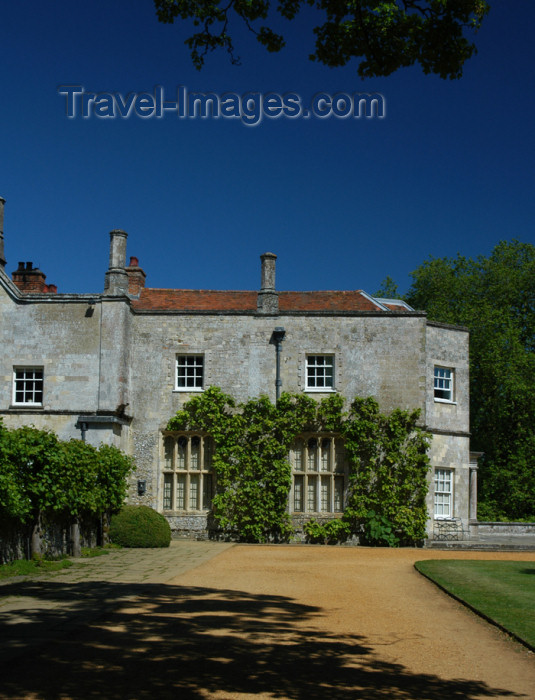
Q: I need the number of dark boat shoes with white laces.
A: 0